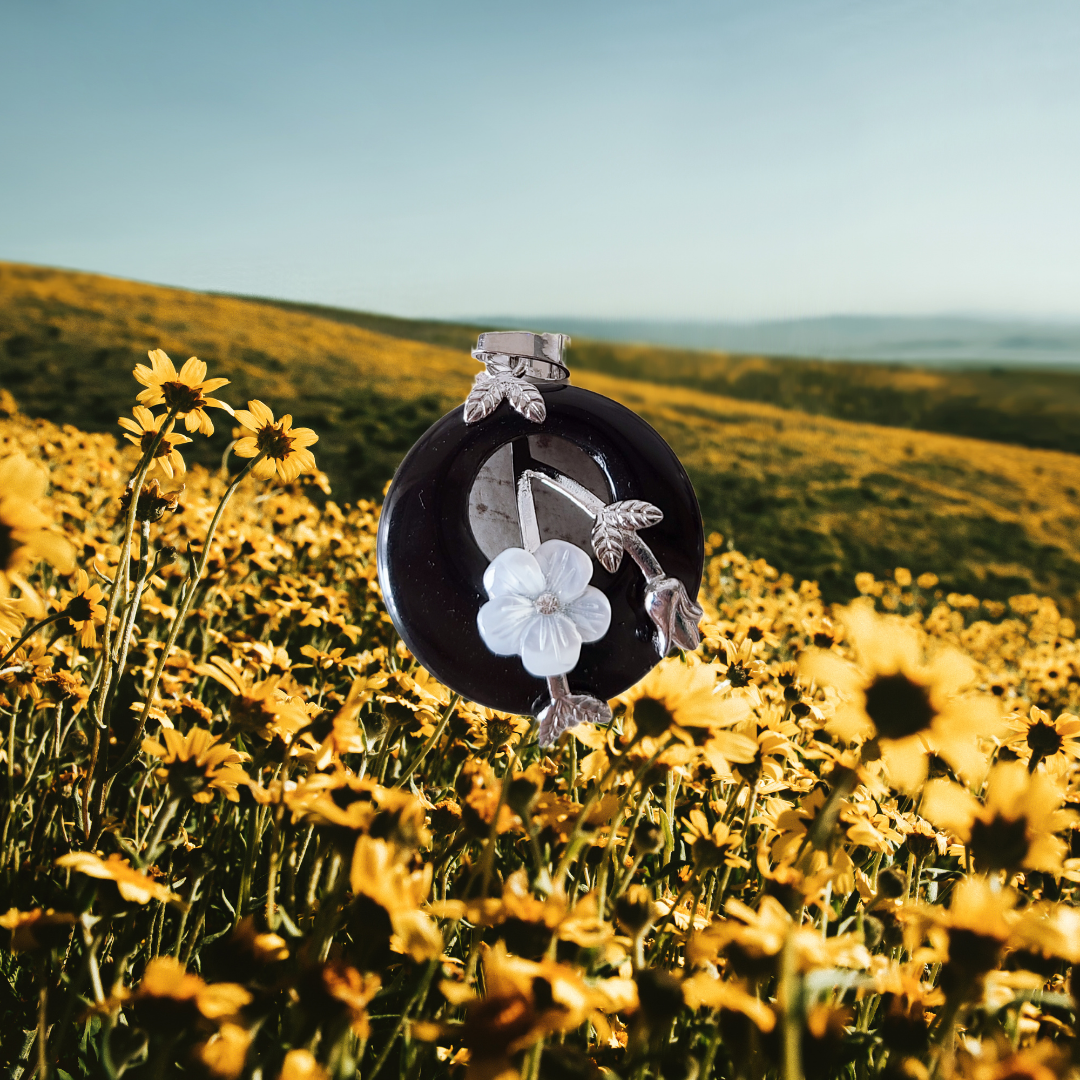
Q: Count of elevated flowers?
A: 3